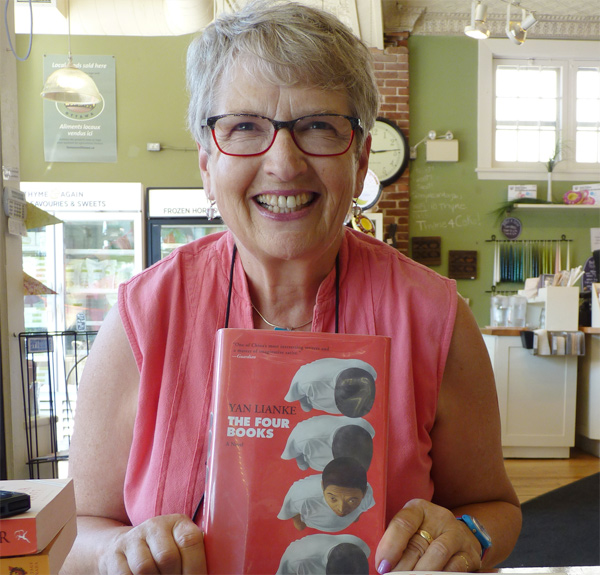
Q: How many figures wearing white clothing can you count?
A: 4